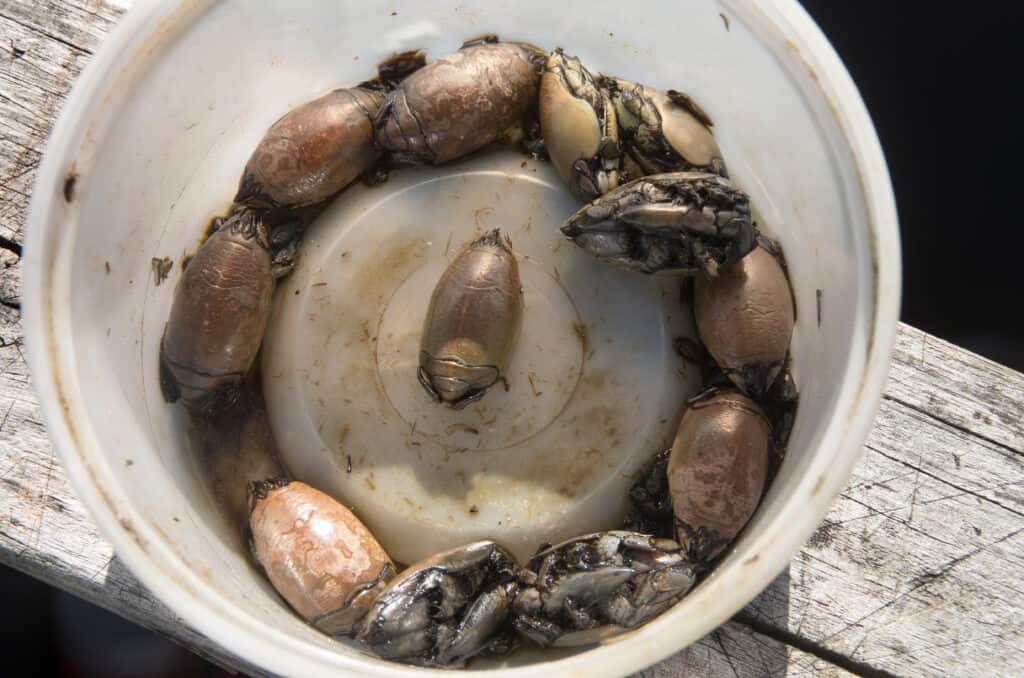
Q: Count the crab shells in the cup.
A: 12